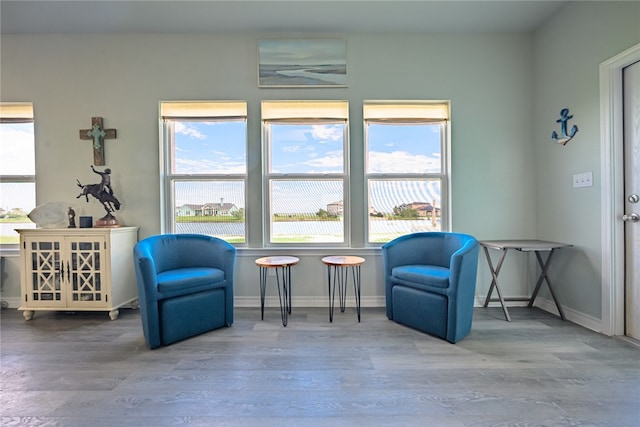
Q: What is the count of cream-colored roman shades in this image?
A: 4